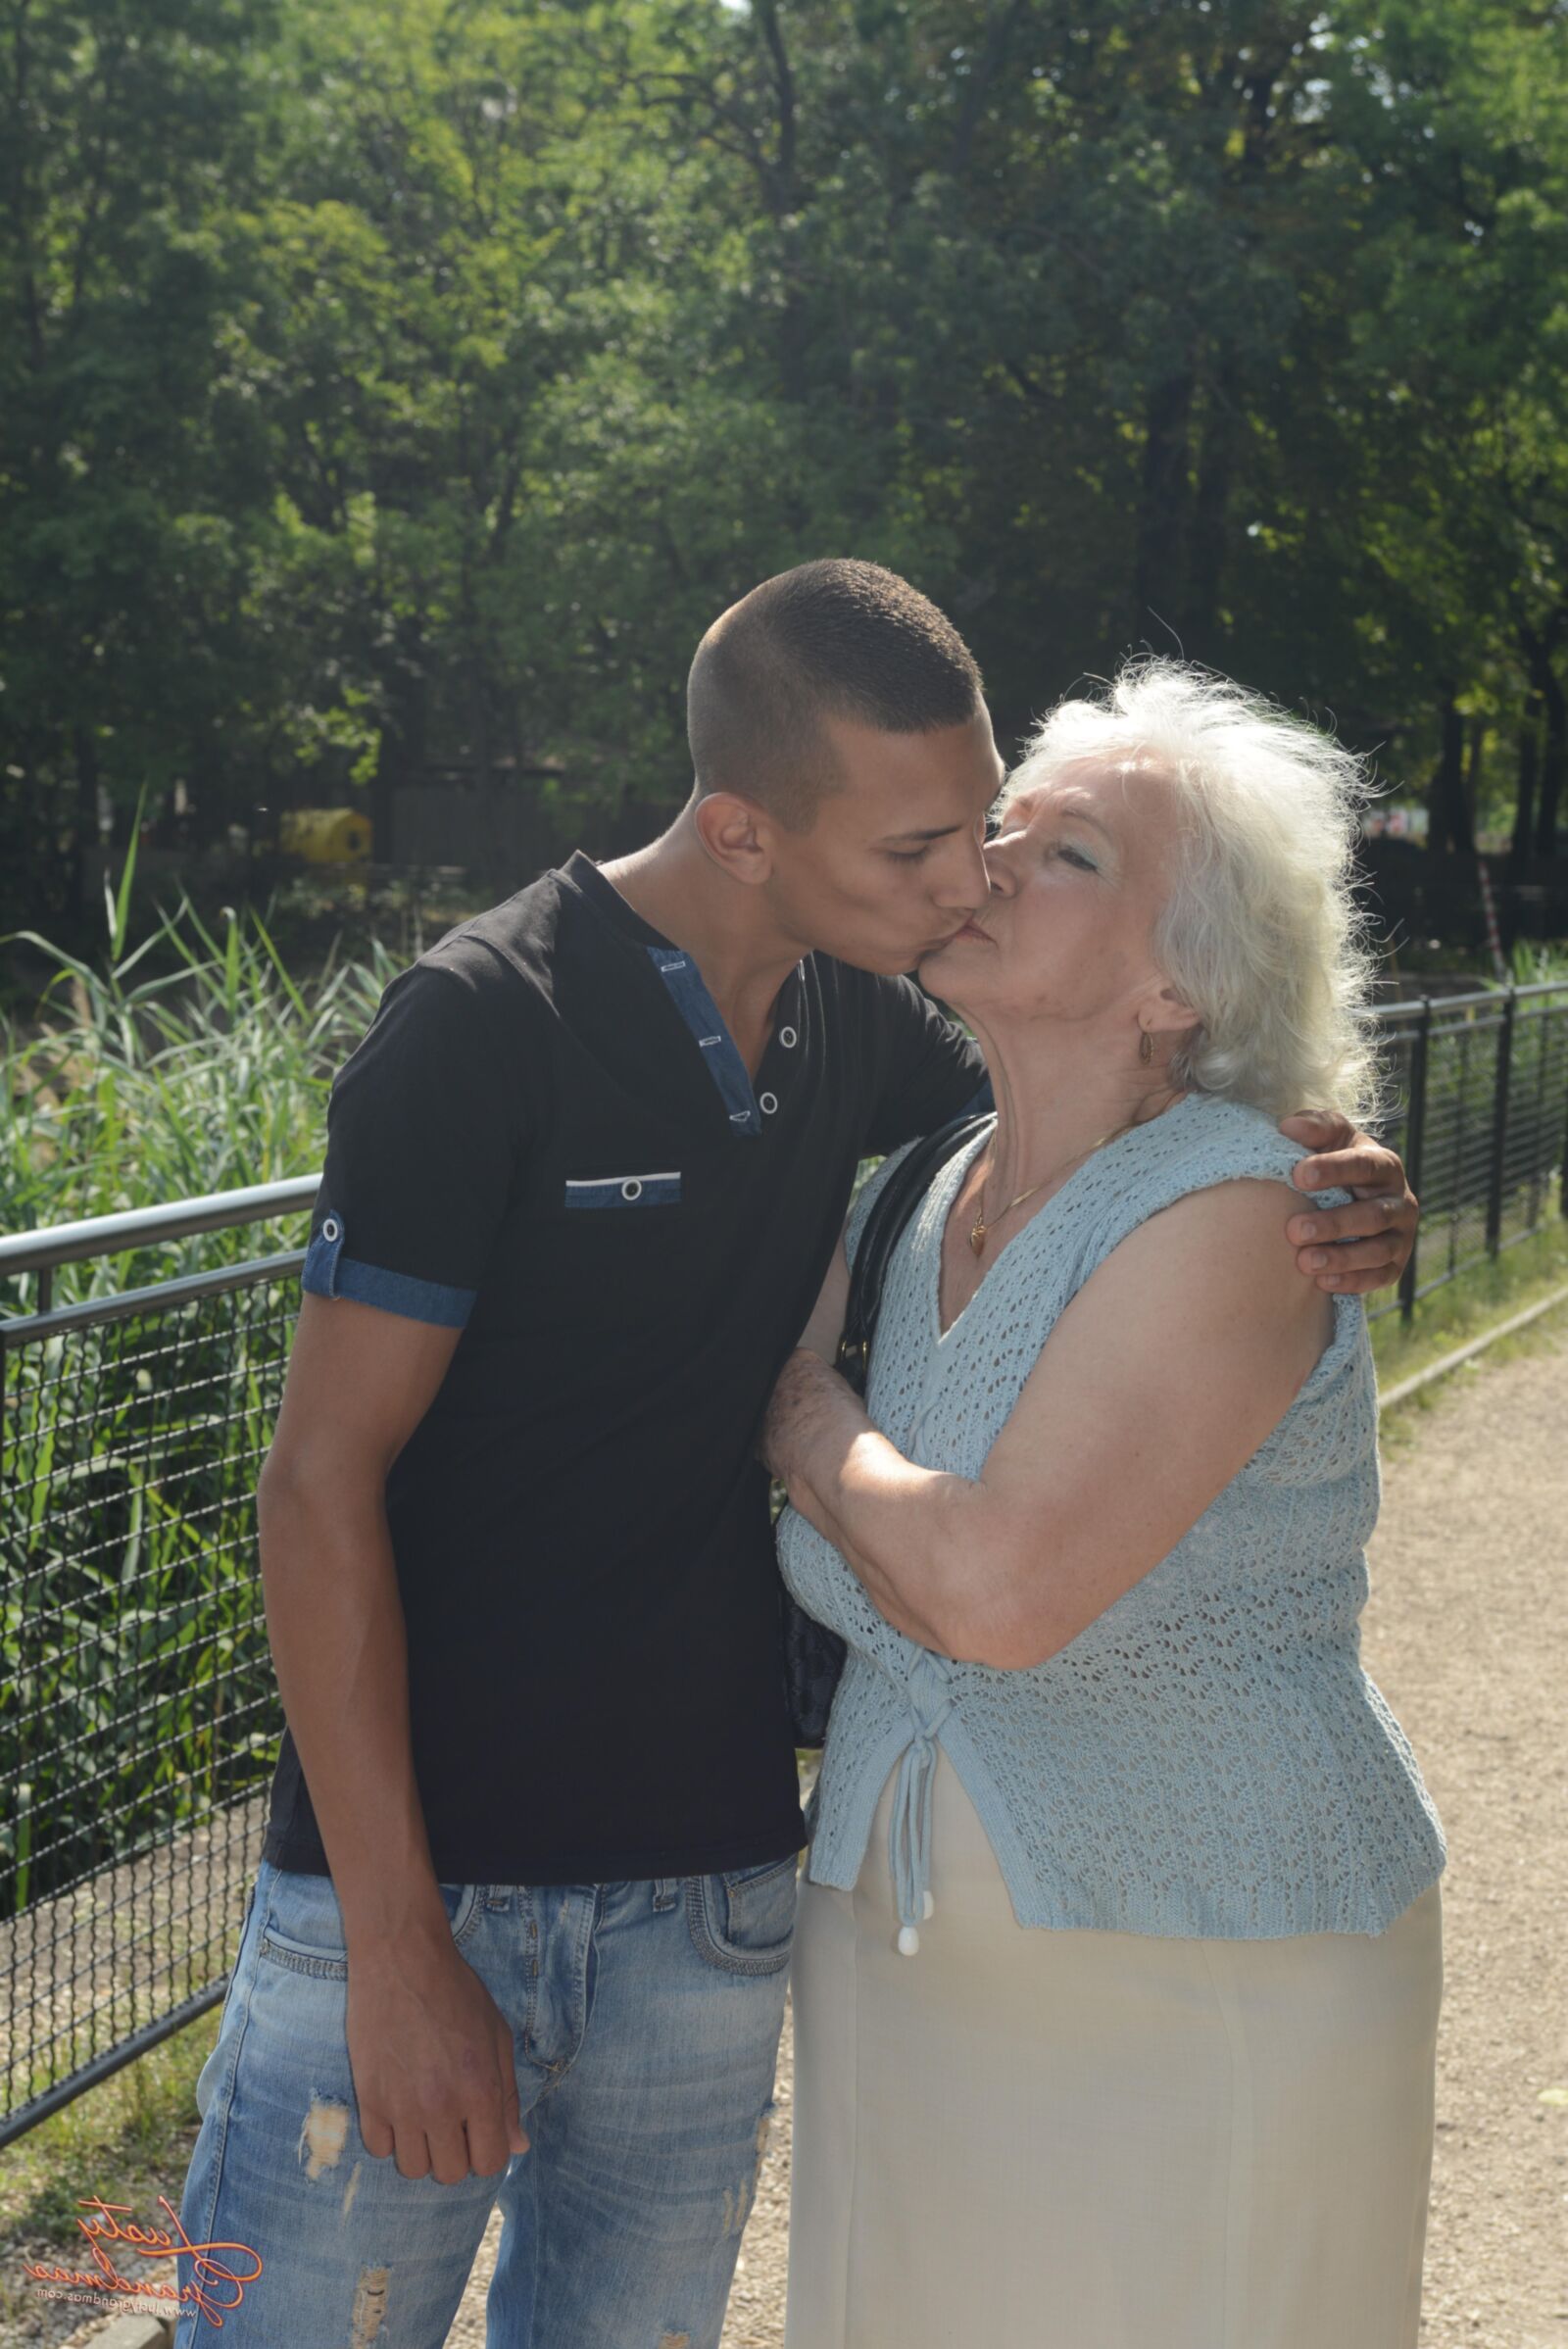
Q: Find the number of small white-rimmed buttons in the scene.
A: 4